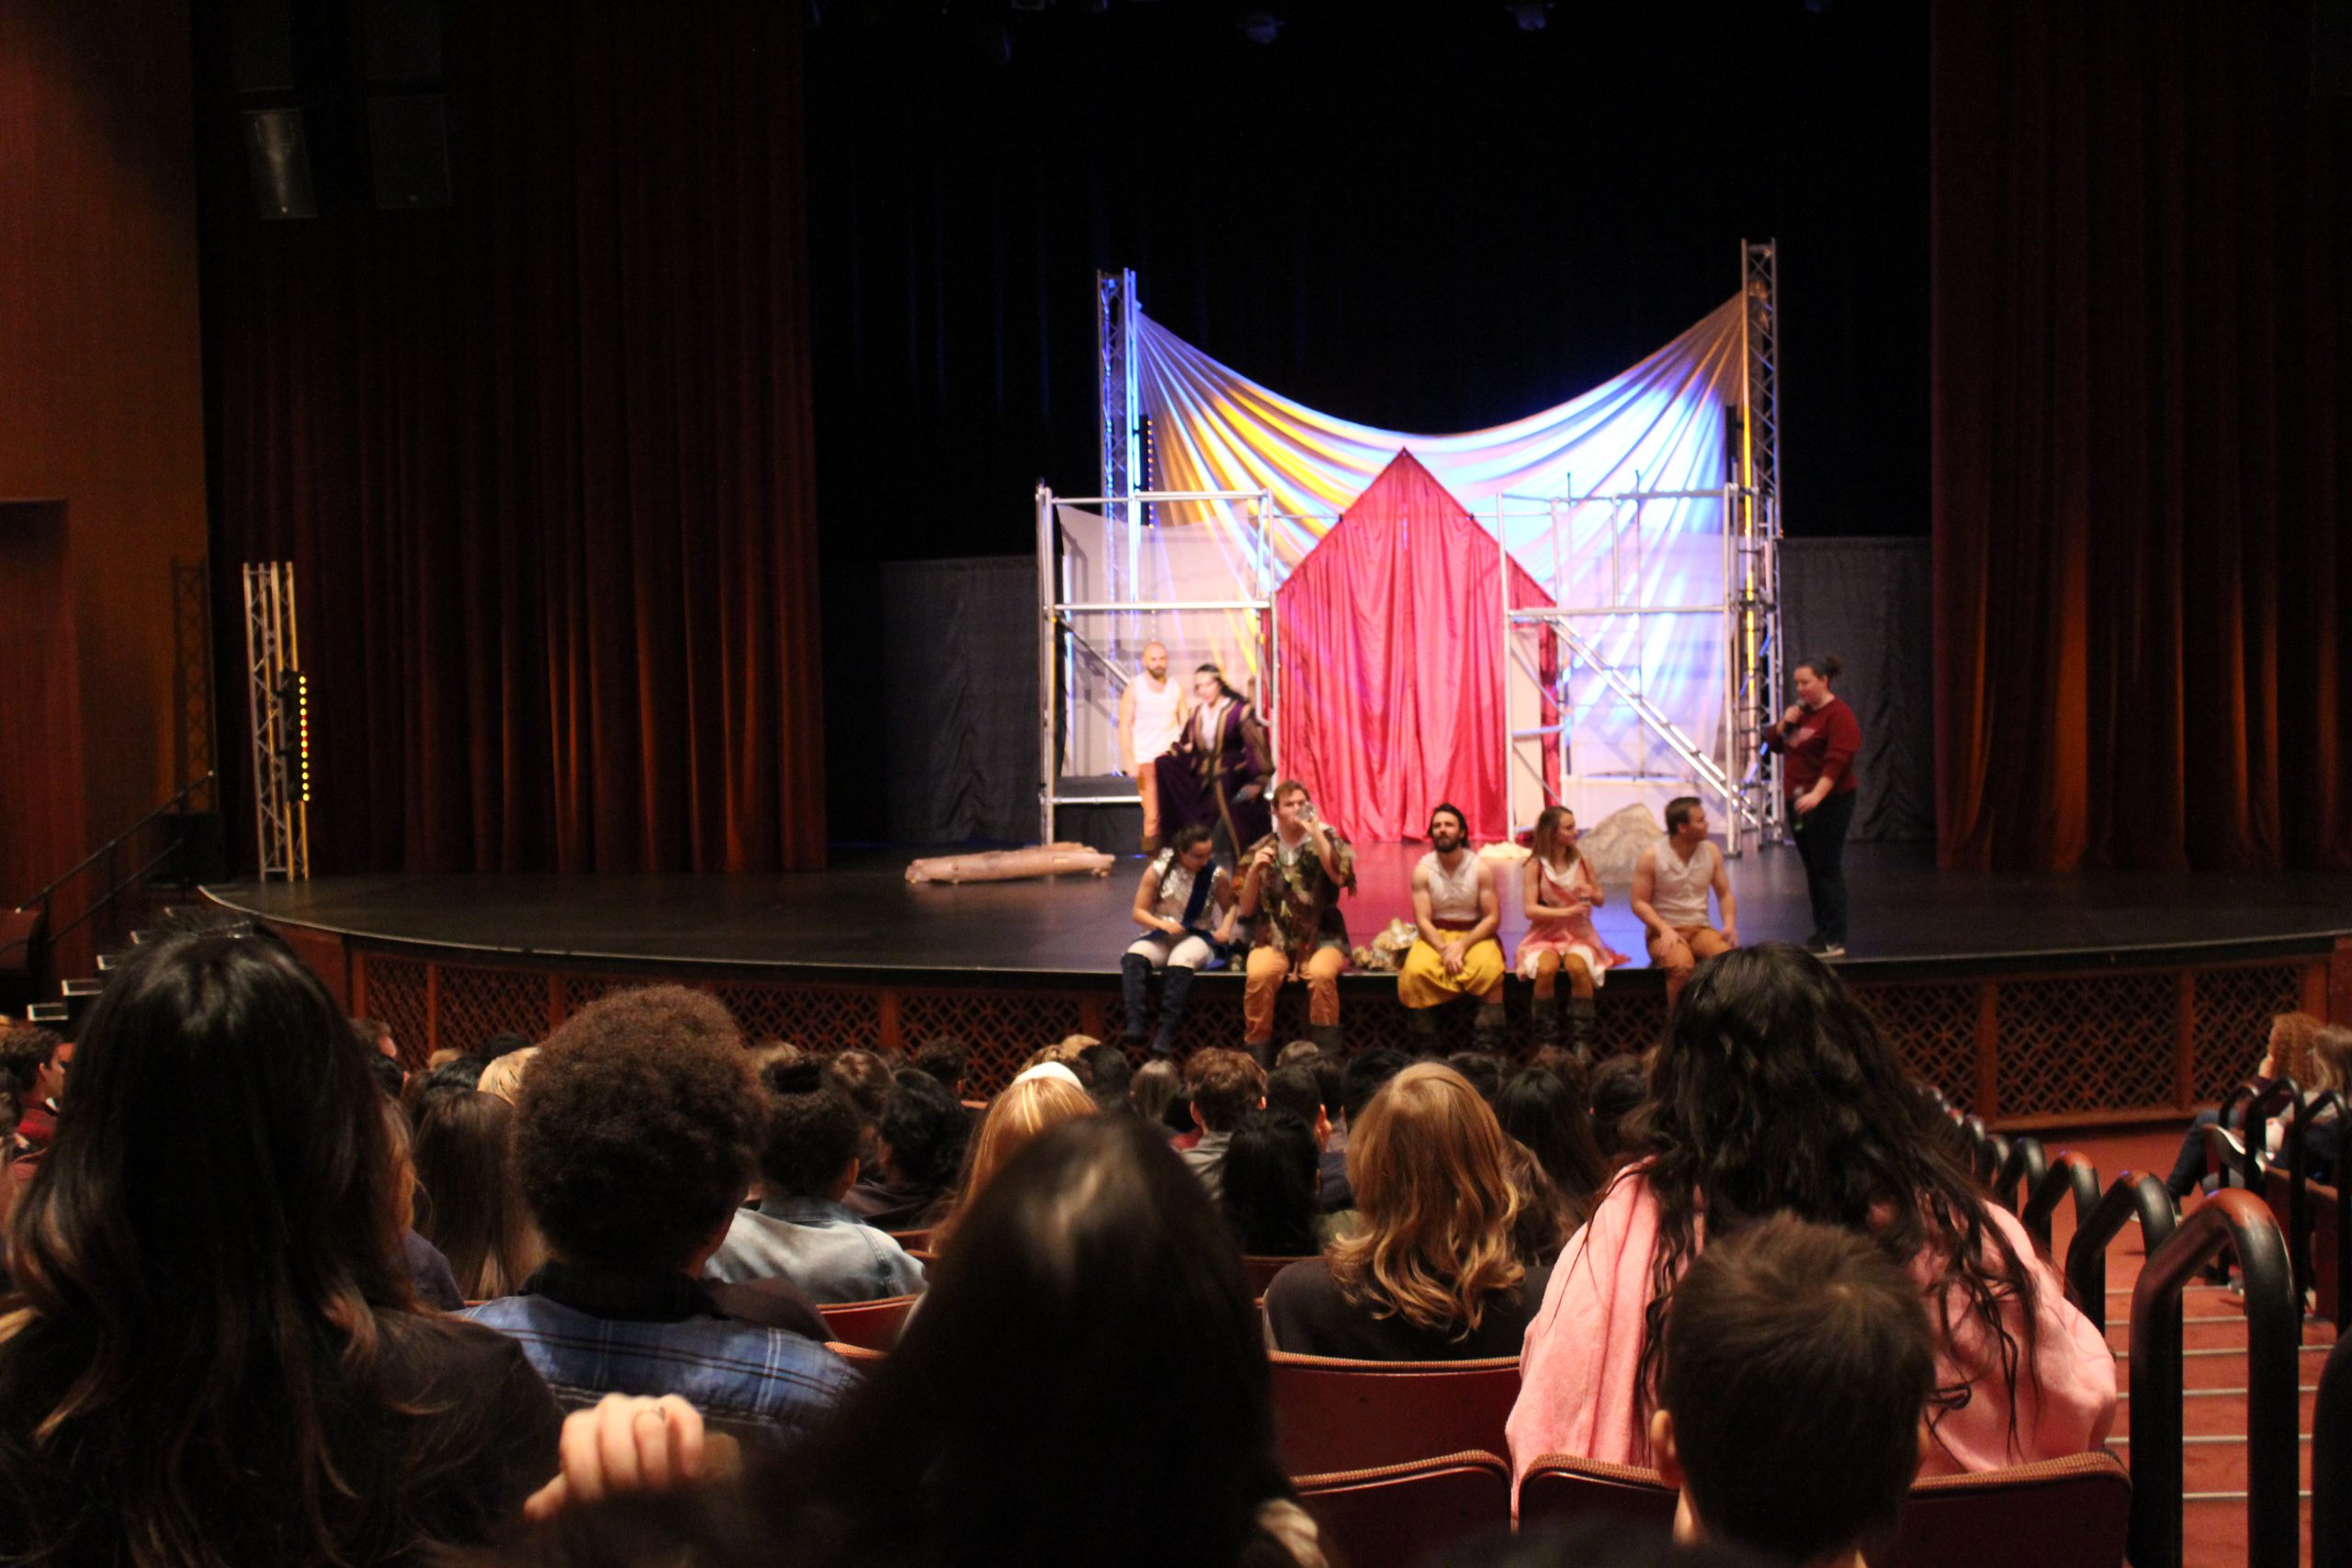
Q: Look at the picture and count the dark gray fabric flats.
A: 2